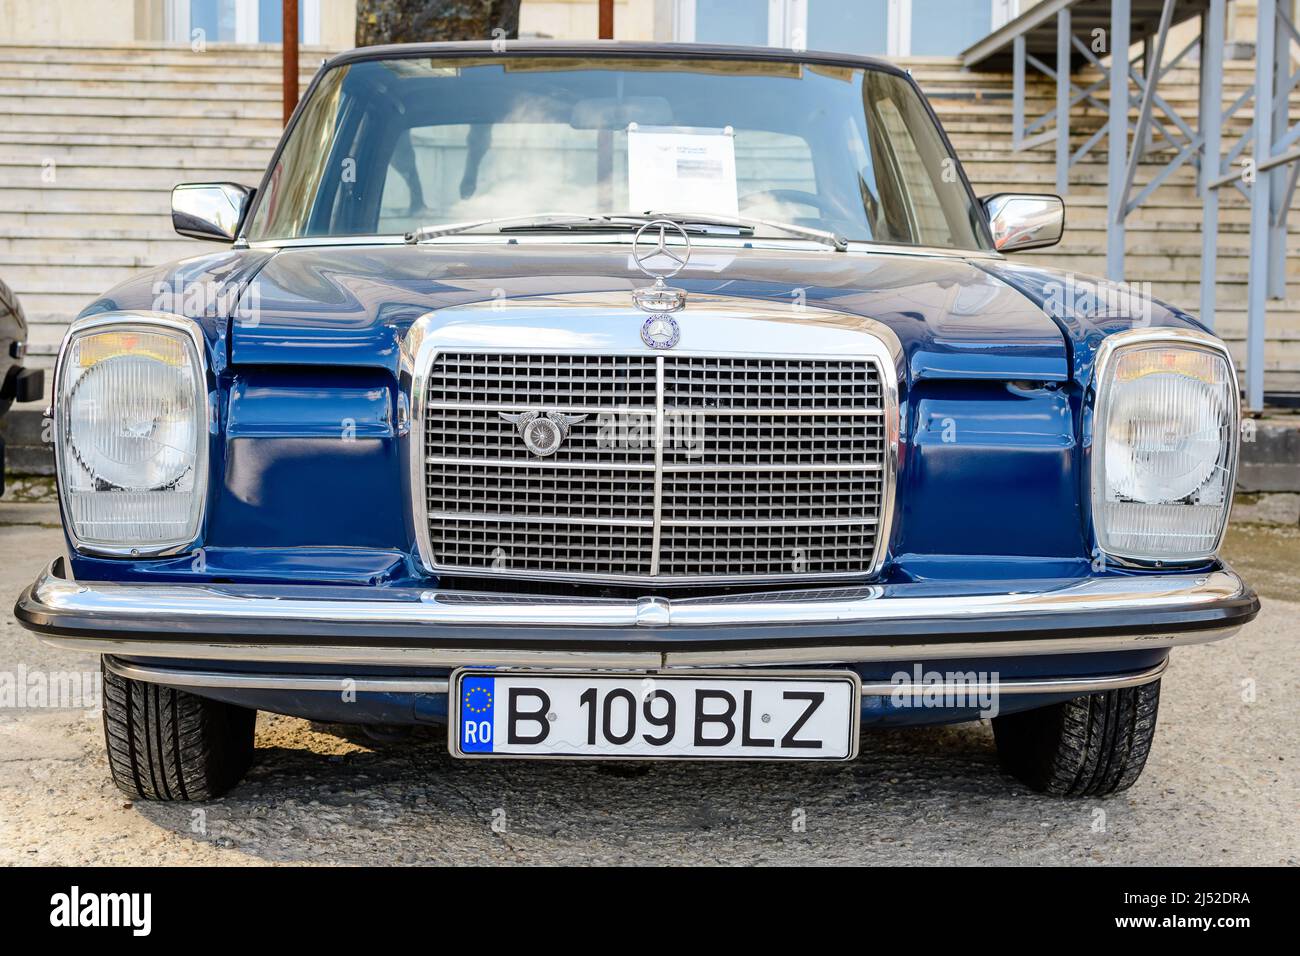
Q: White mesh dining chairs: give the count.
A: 0